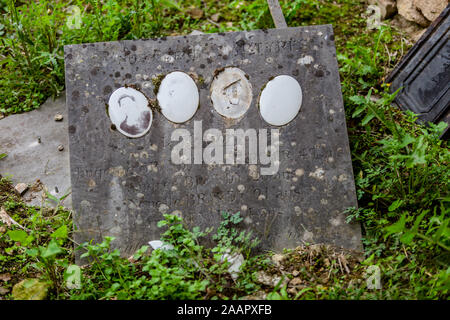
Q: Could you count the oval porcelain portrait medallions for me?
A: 4